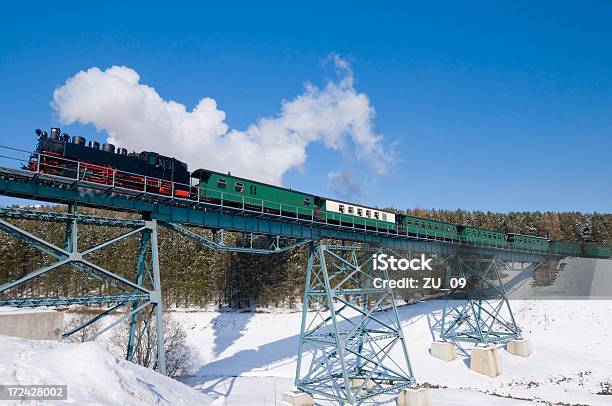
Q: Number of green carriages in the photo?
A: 6